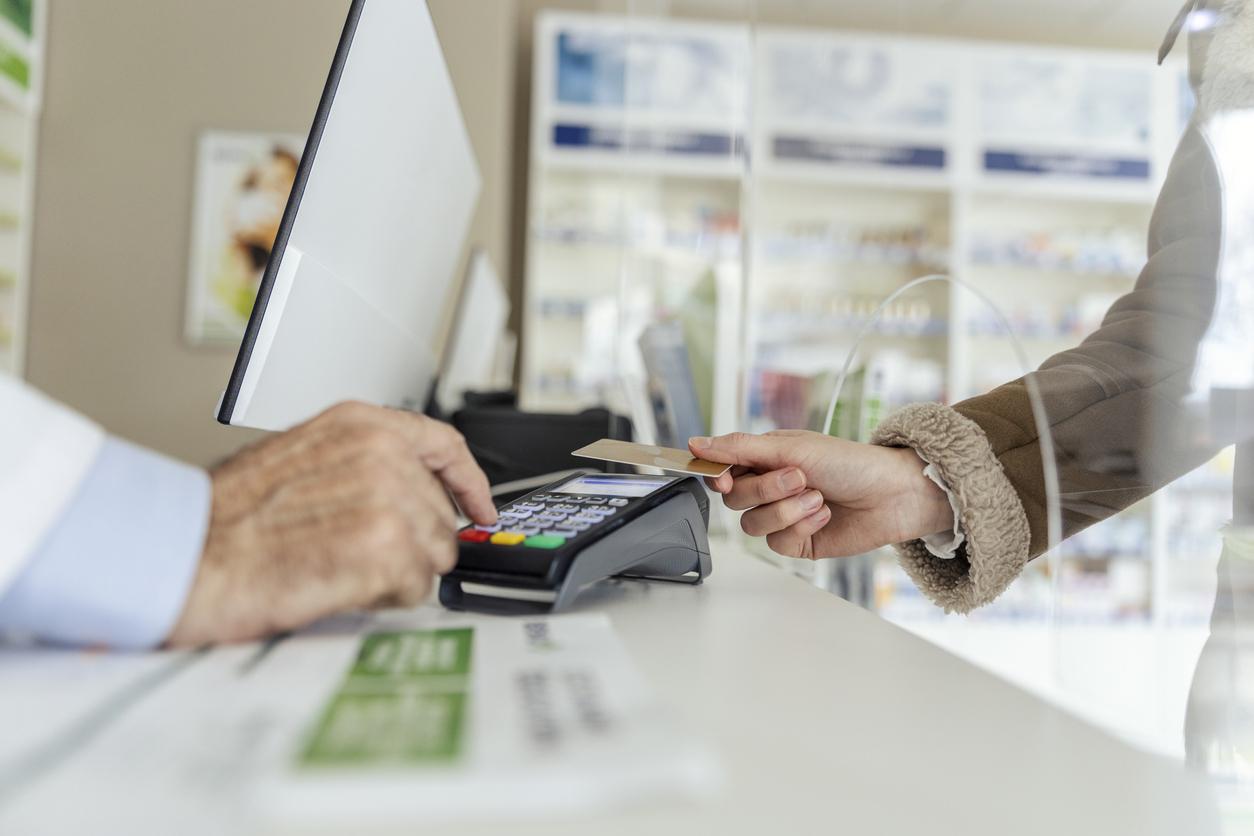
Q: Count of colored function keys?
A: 3